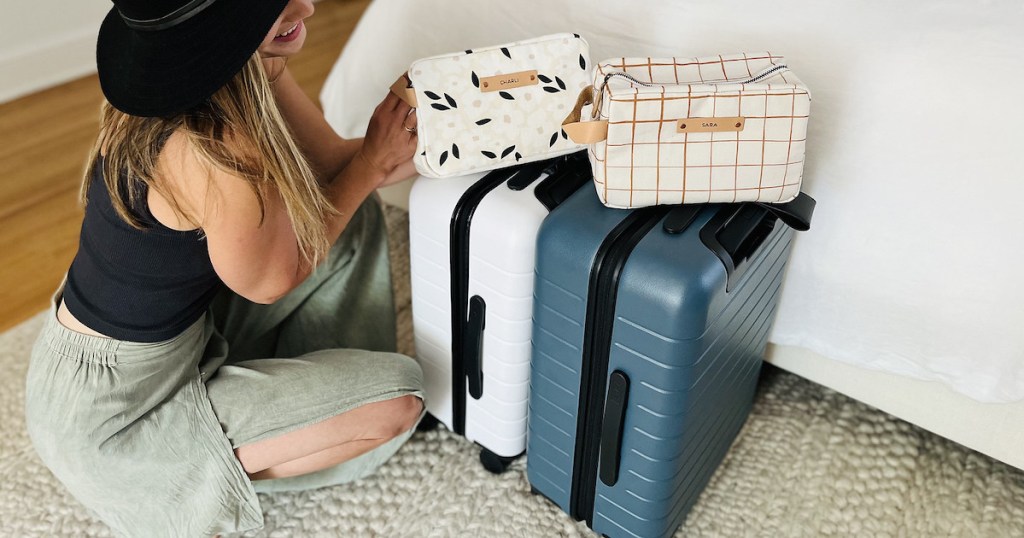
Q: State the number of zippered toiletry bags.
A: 2